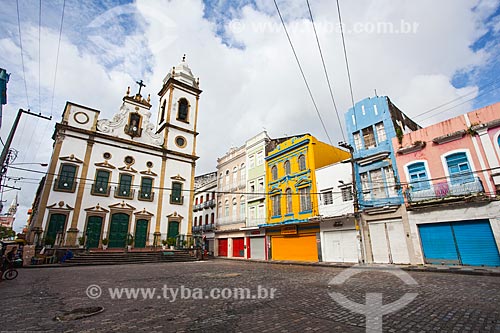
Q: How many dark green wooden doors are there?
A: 5